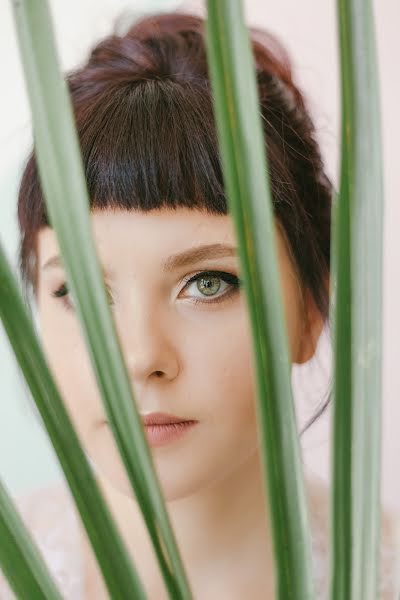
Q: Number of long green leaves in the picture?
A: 5